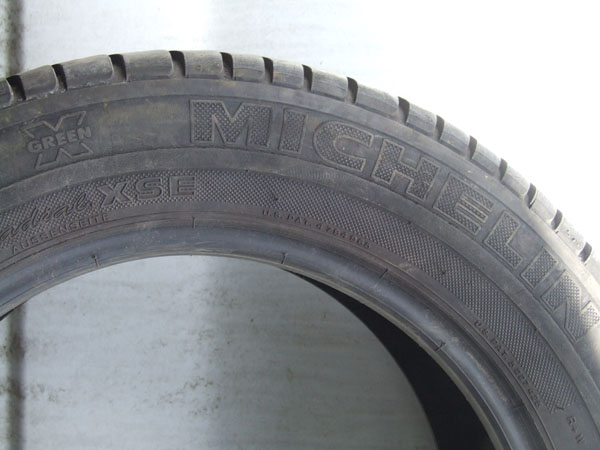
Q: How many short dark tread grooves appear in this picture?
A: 15